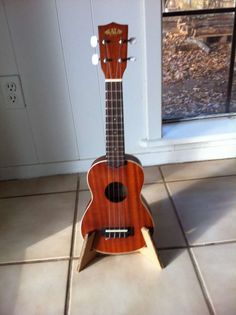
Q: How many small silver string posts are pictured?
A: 4